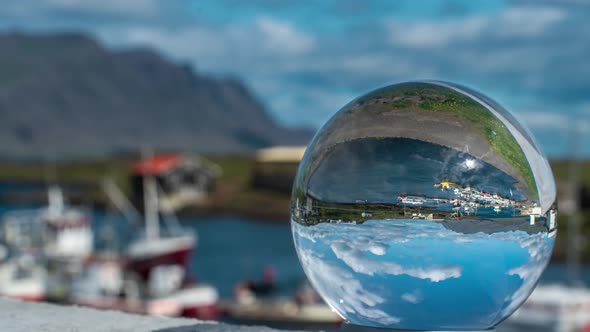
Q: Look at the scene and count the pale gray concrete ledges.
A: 1